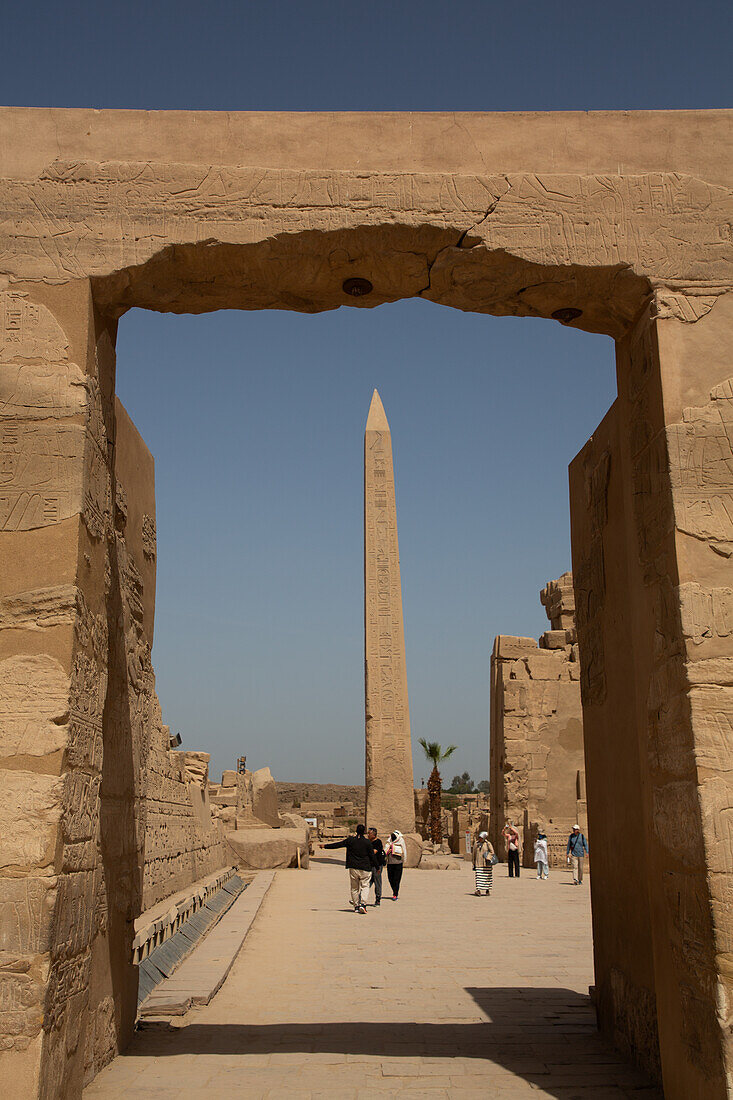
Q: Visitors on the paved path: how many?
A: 7